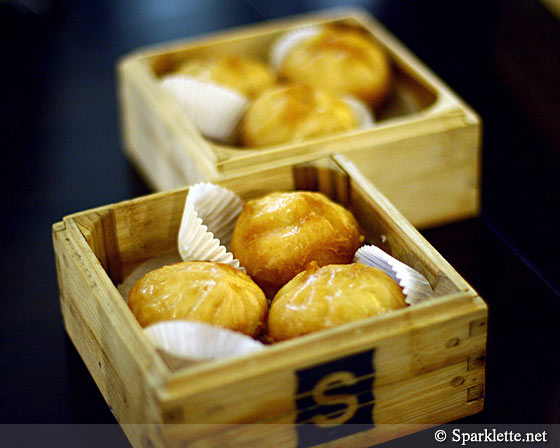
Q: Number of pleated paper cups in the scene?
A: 6